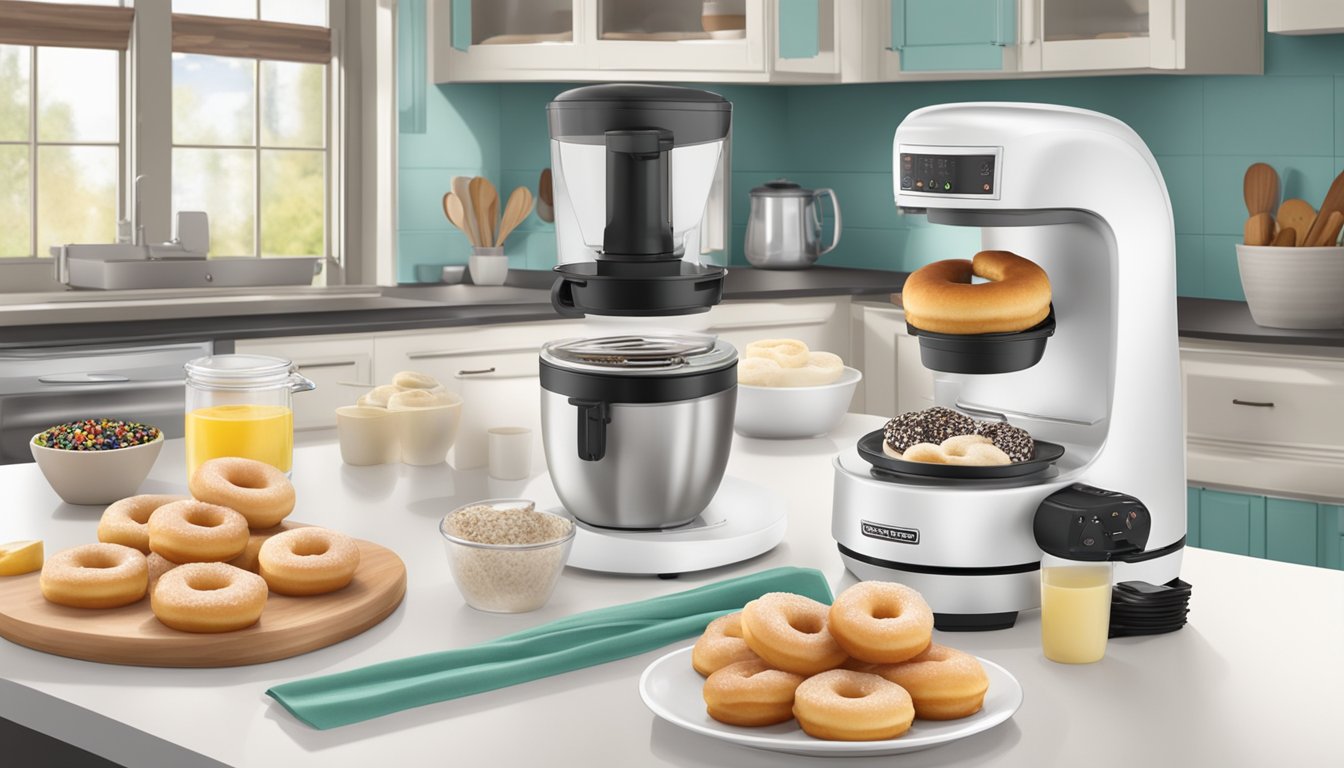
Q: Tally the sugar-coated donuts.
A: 12